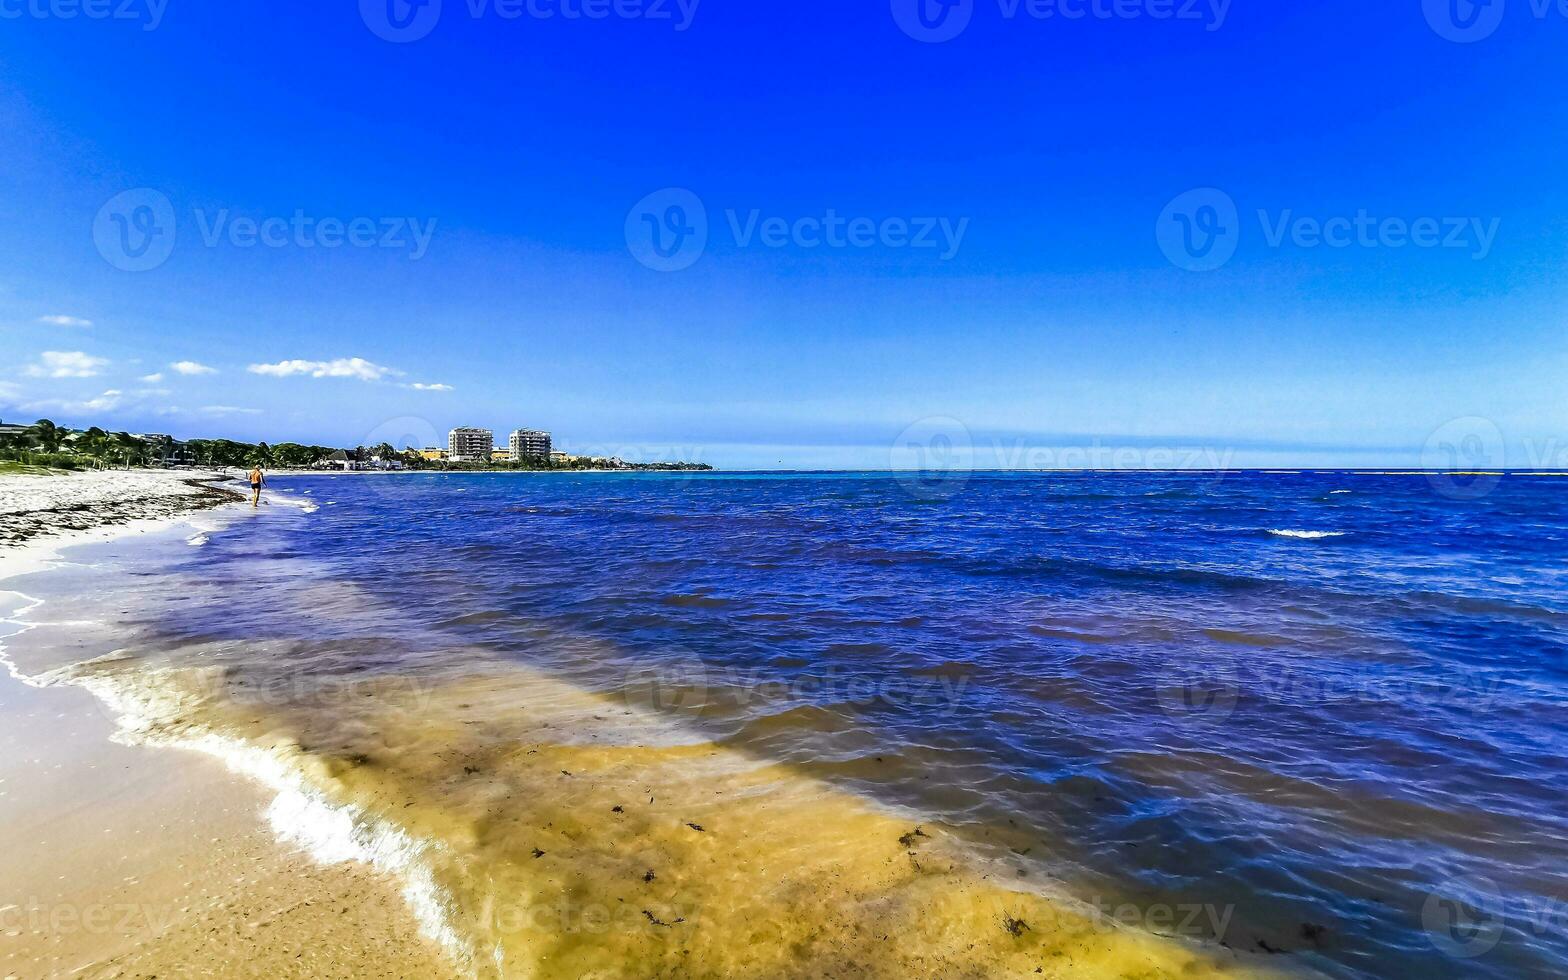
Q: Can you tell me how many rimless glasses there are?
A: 0